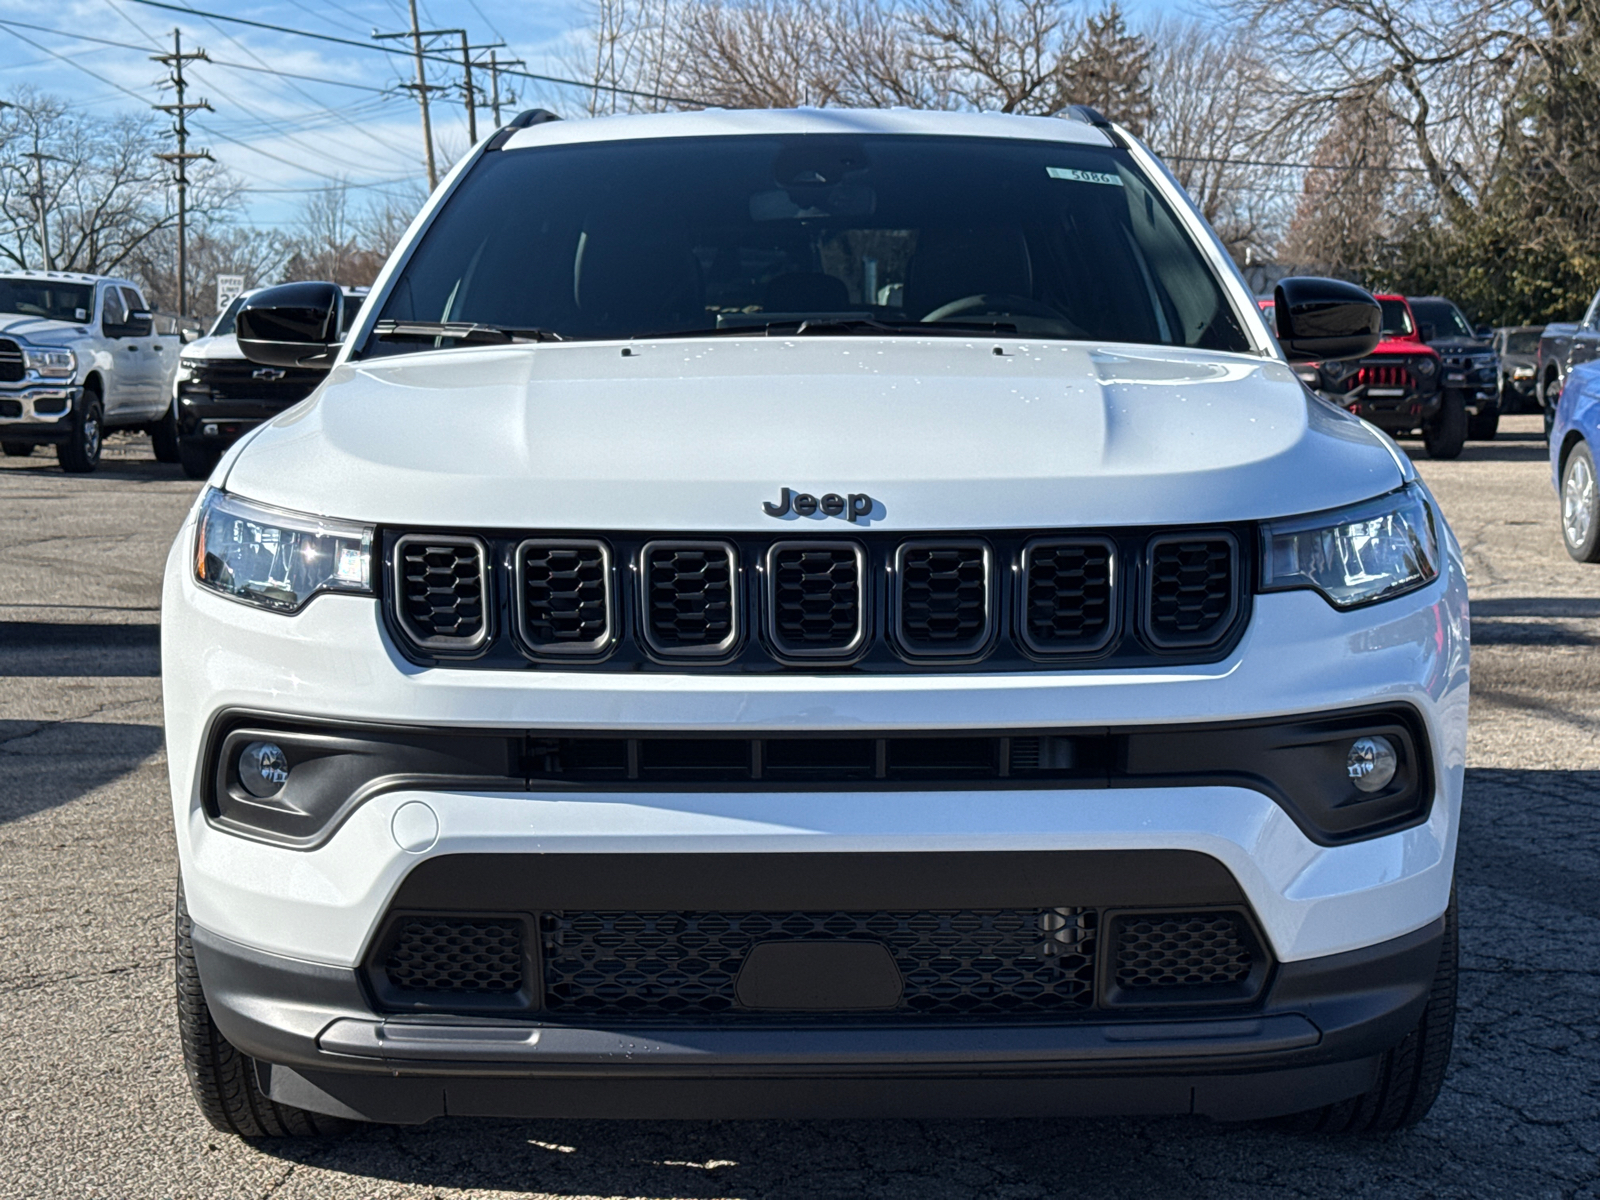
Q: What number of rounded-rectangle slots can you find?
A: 7